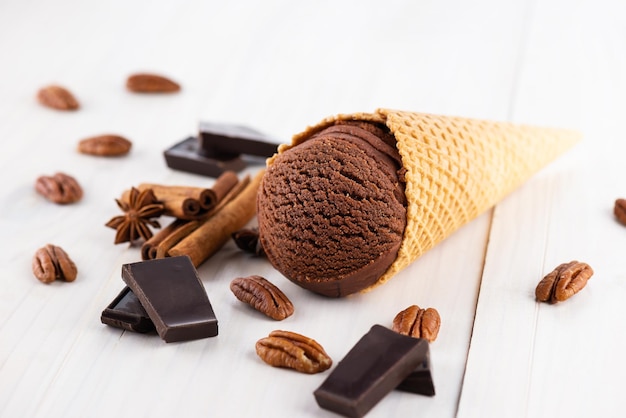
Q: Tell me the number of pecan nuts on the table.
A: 10